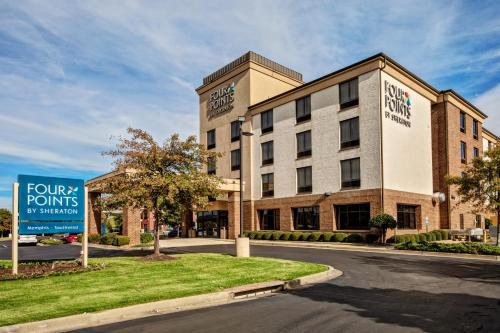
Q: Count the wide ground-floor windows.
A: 4